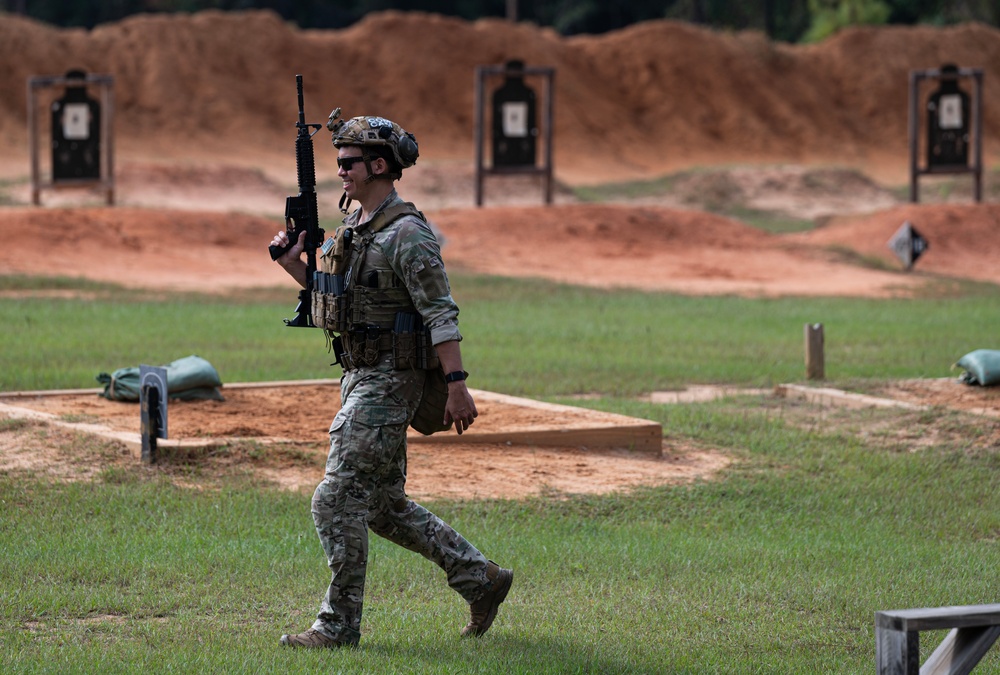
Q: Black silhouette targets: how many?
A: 3